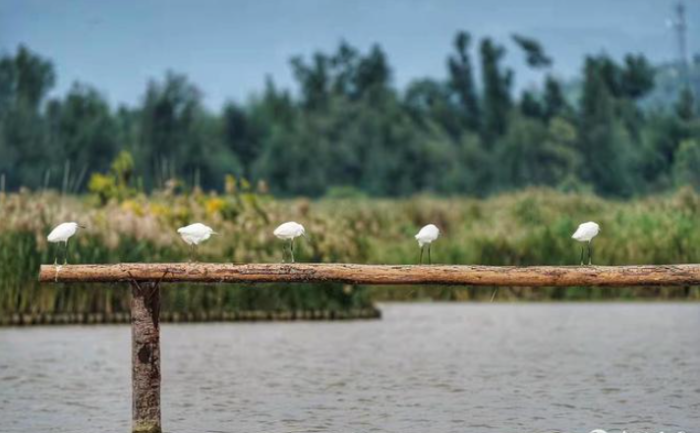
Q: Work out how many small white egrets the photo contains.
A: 5